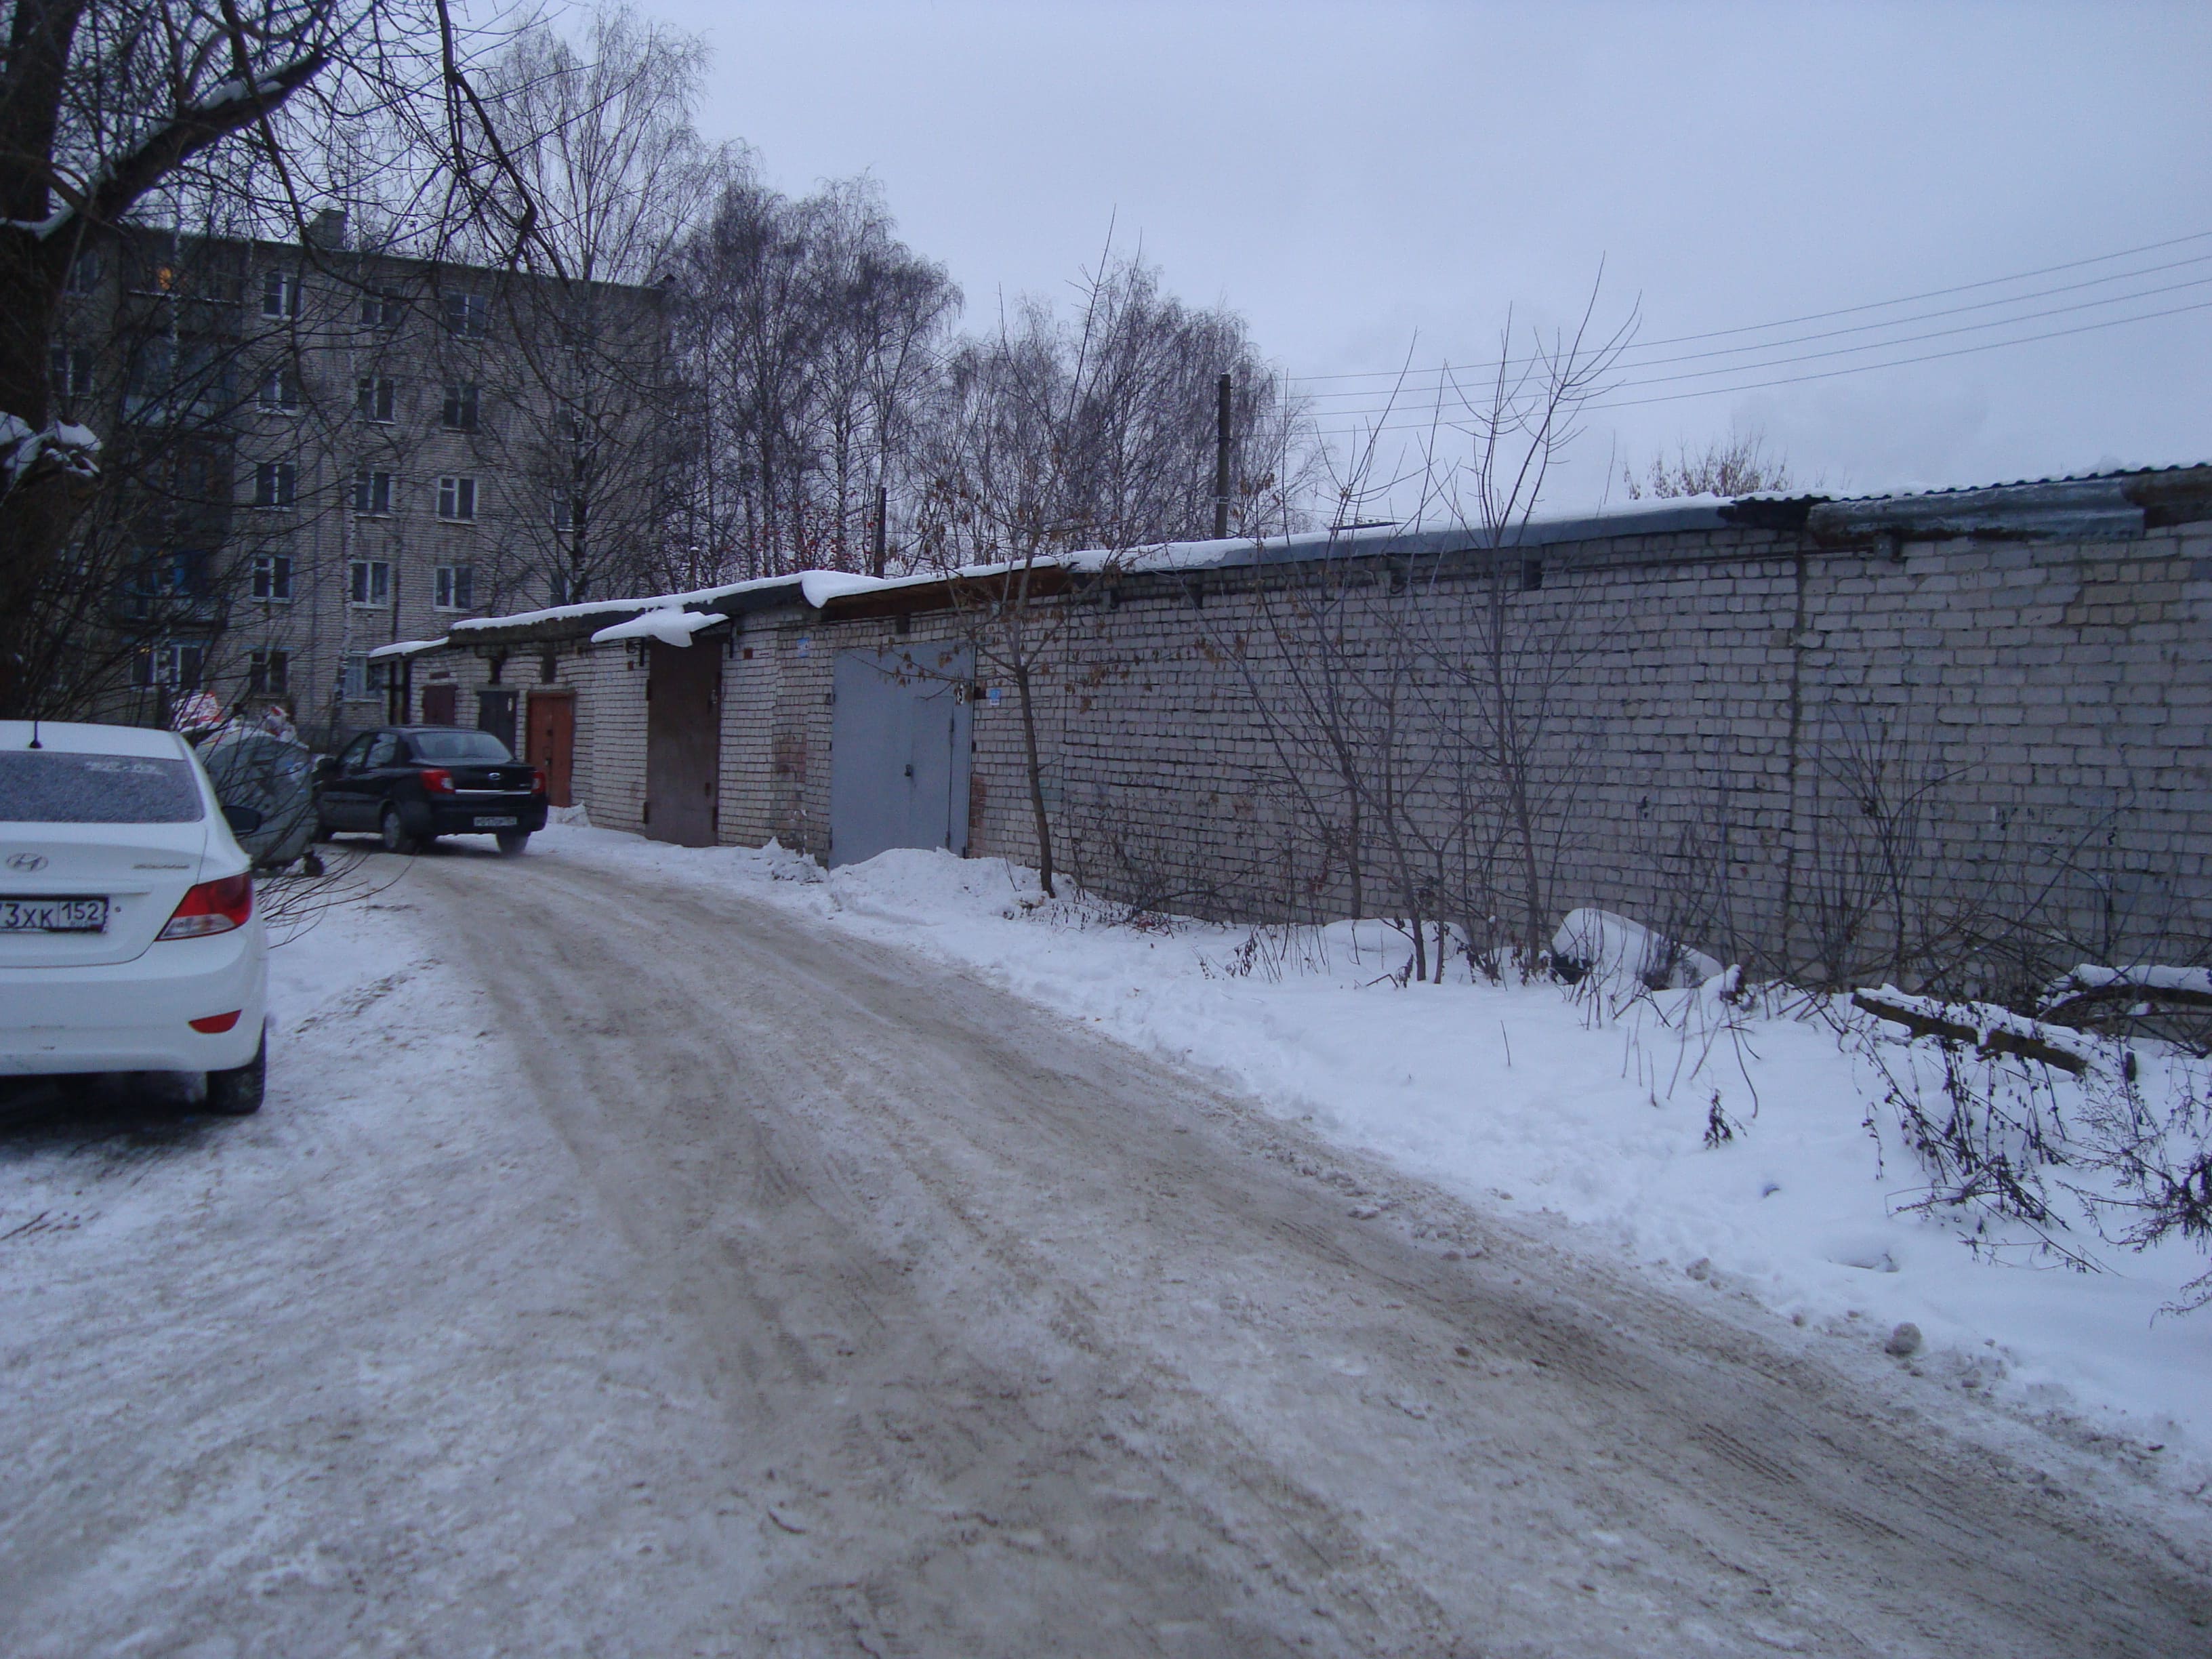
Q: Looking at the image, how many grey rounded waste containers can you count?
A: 1